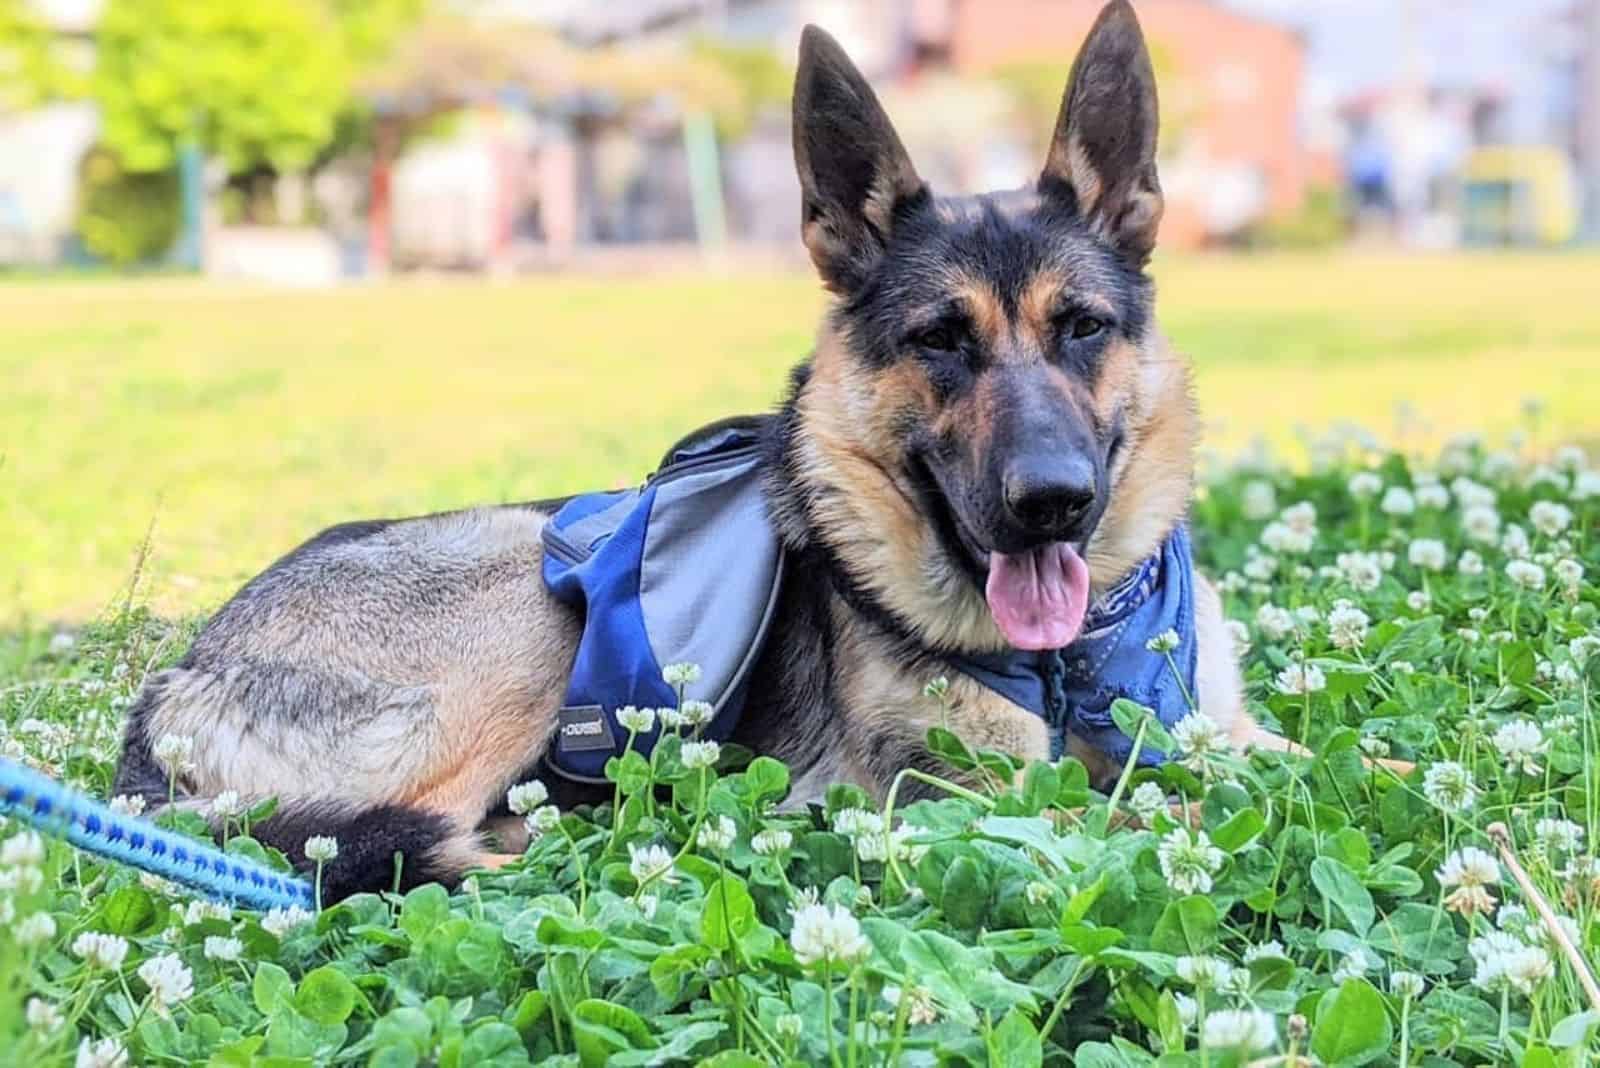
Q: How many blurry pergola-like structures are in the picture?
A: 1